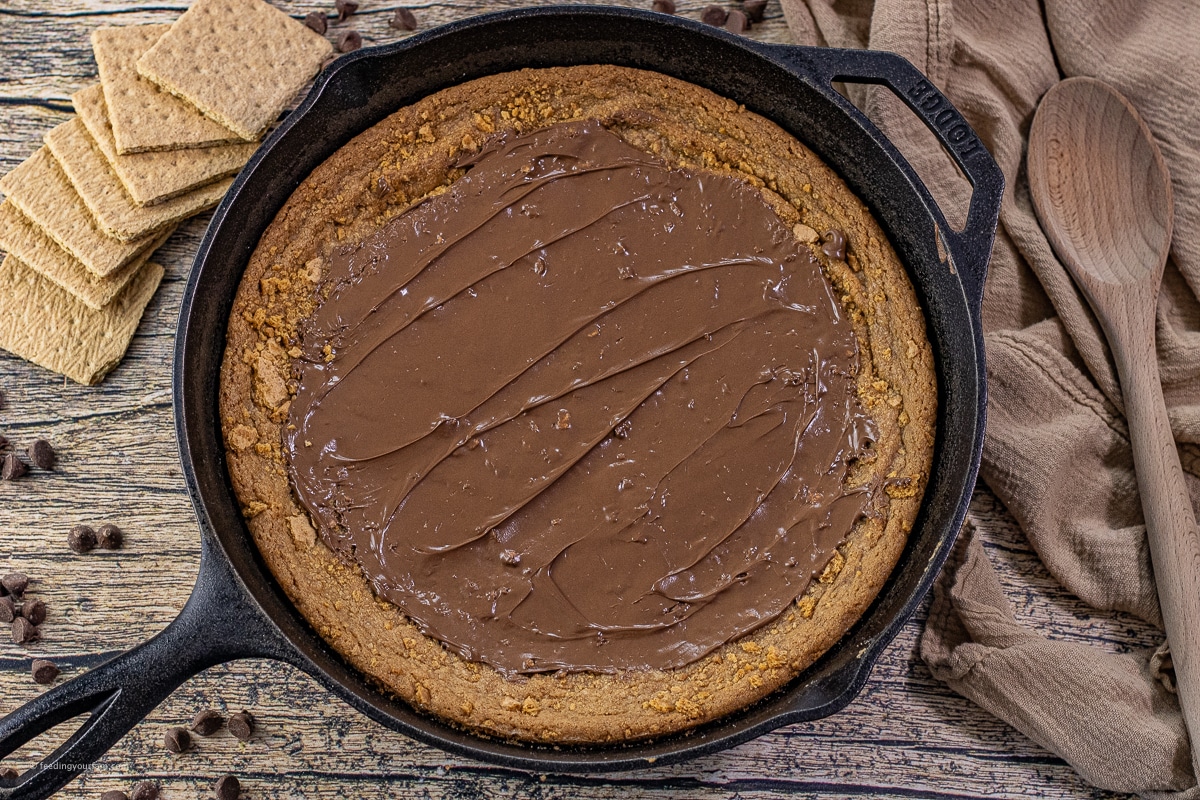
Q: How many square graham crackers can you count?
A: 7